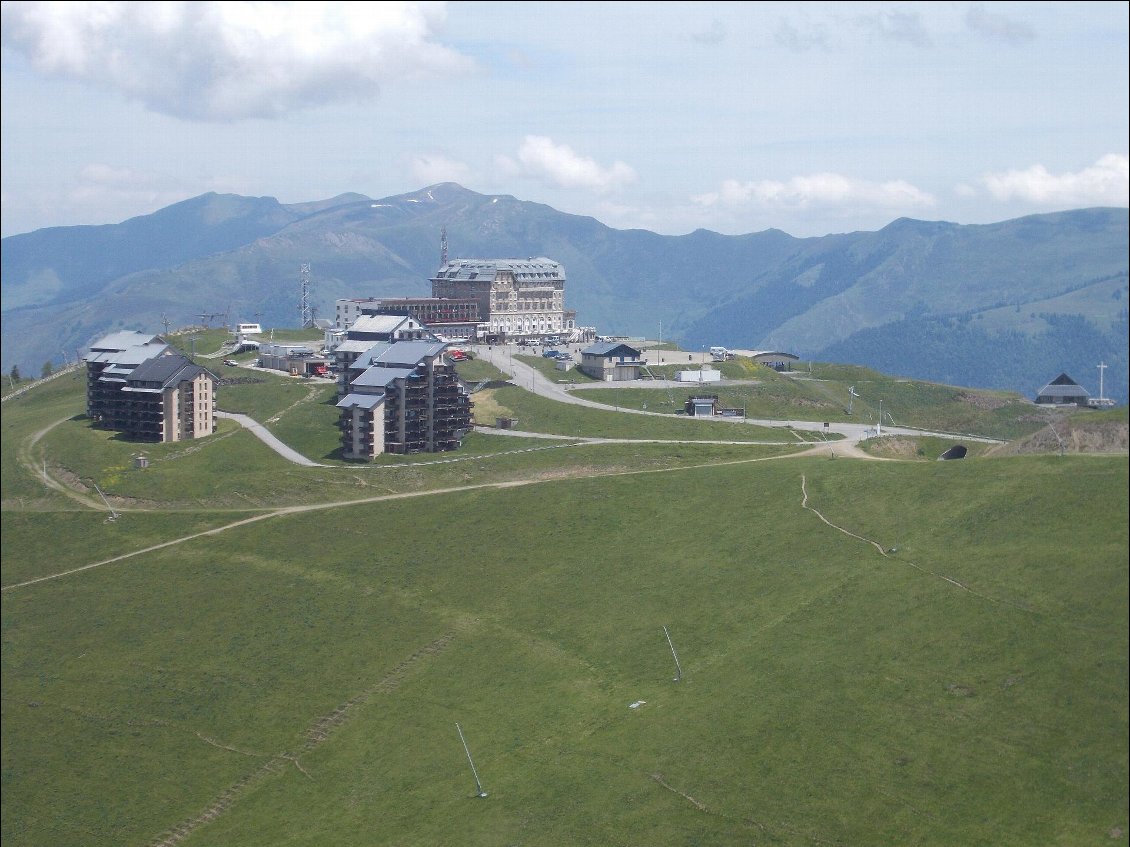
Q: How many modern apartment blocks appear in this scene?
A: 2